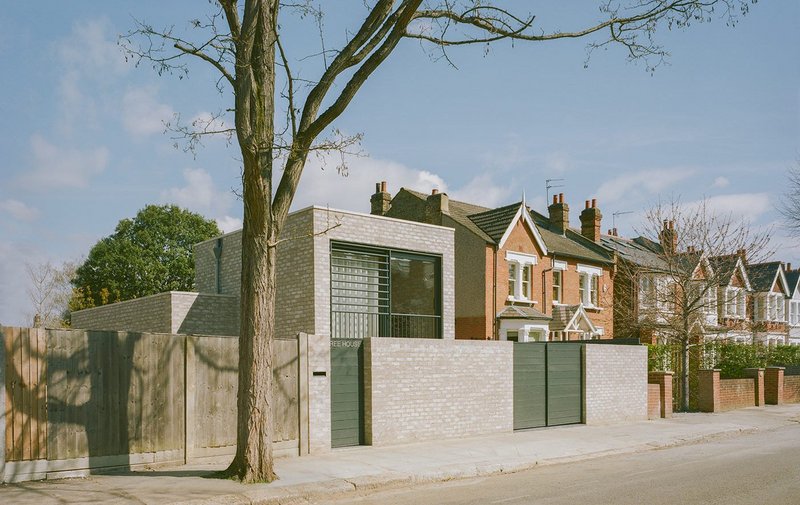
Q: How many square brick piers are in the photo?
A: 4